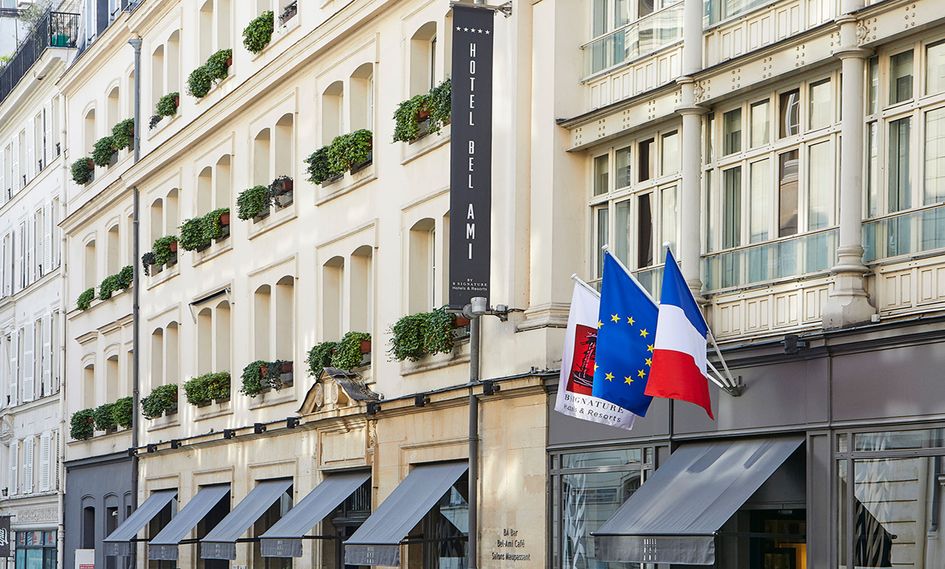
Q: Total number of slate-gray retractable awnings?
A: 6